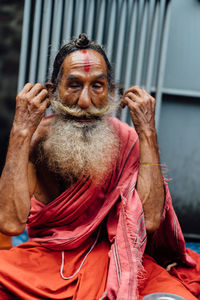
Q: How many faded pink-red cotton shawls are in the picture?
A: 1